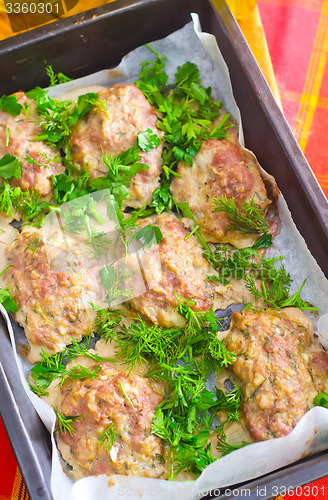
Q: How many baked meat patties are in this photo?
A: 7